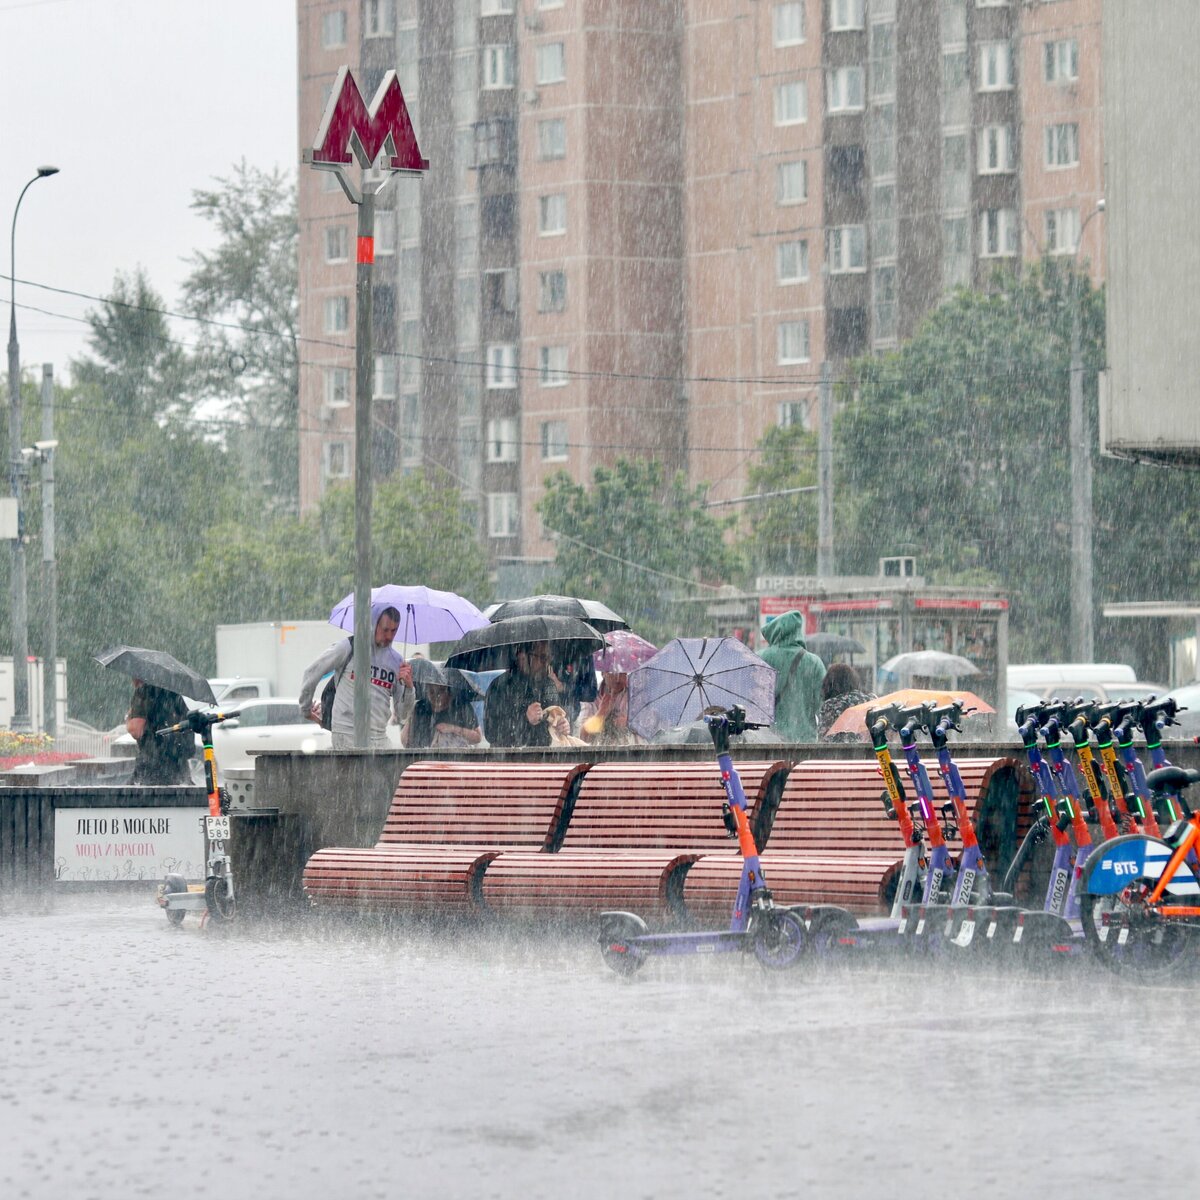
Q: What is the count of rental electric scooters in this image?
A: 11